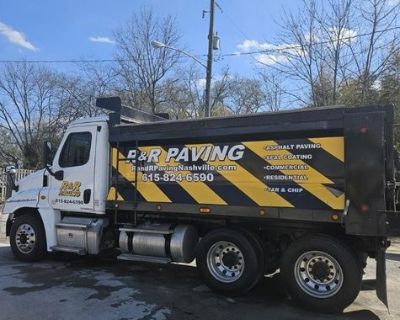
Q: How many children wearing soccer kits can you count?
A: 0